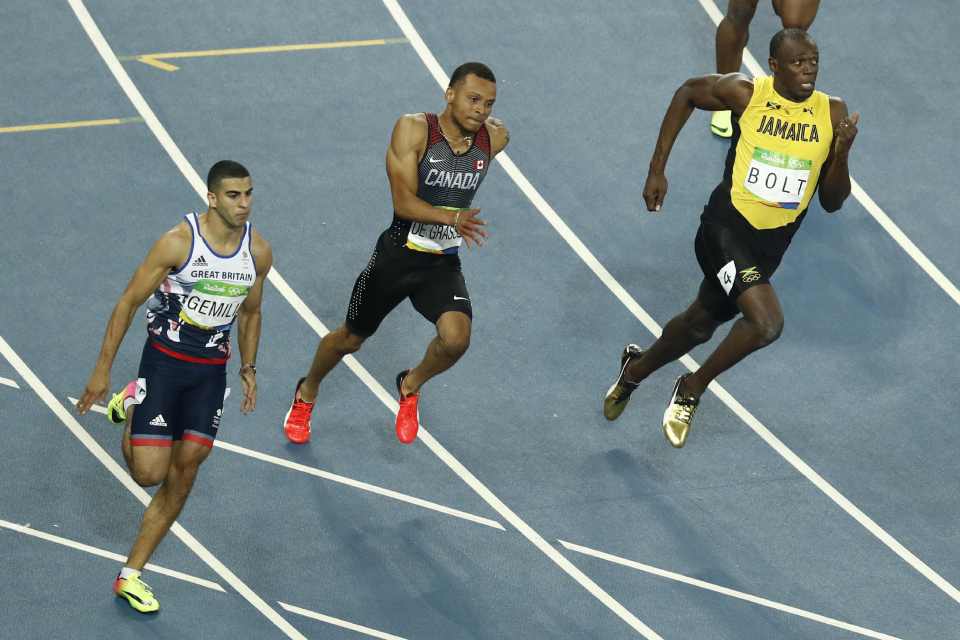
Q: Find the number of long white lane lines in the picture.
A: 4